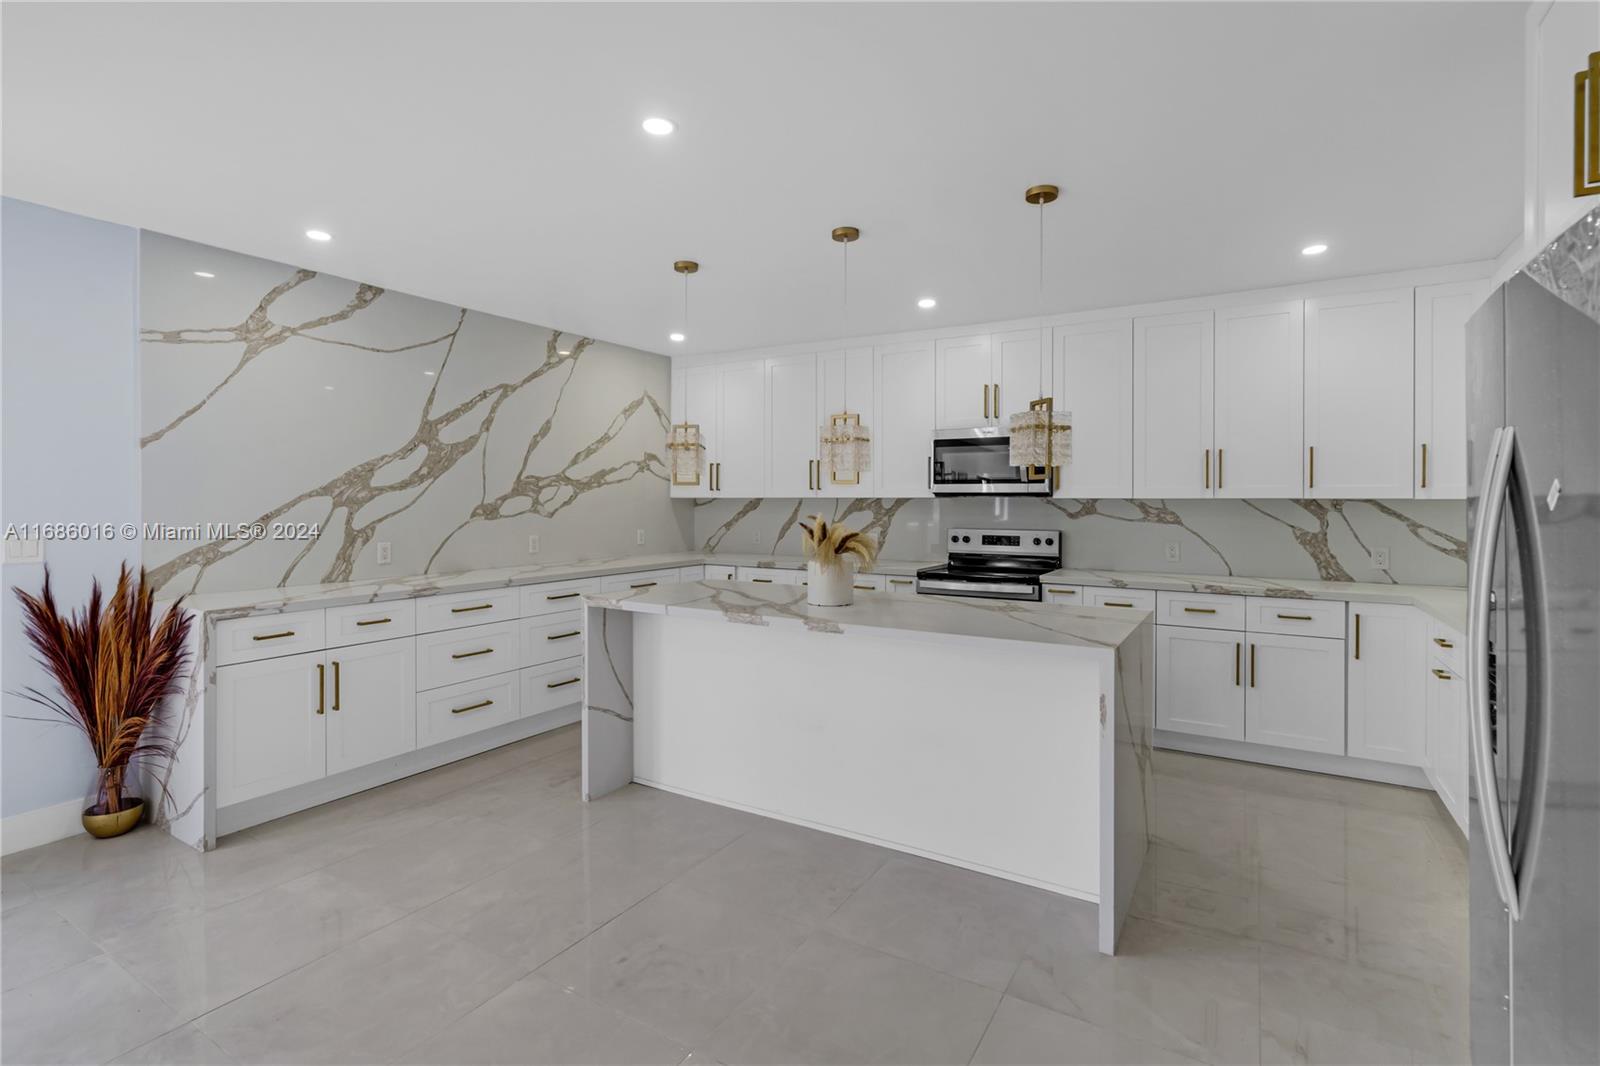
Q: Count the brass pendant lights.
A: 3